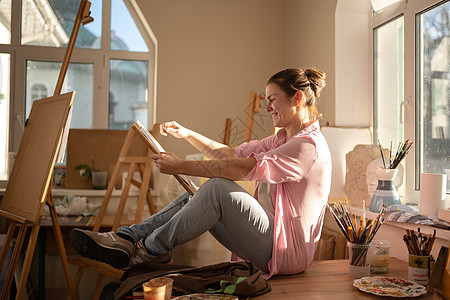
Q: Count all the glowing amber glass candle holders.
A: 0